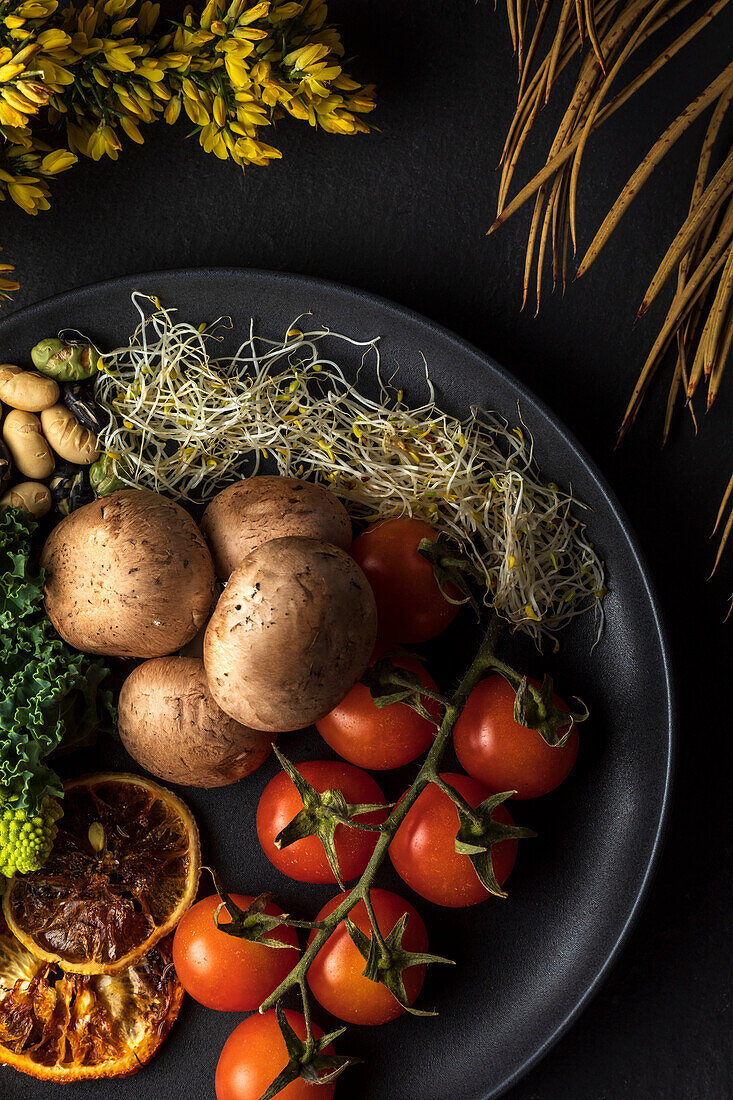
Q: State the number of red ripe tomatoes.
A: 8